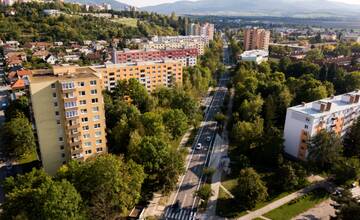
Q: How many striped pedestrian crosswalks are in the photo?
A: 1